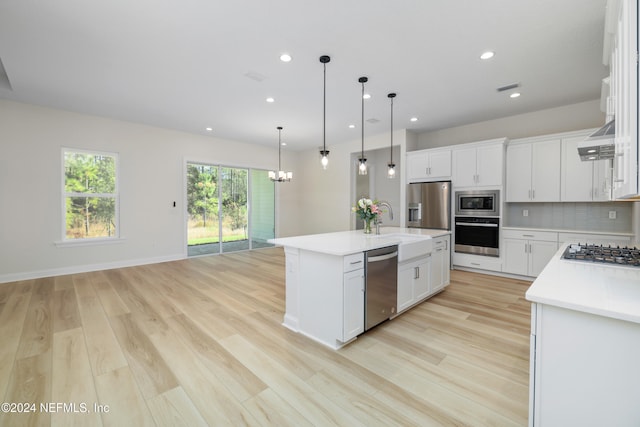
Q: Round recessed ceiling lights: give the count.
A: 9